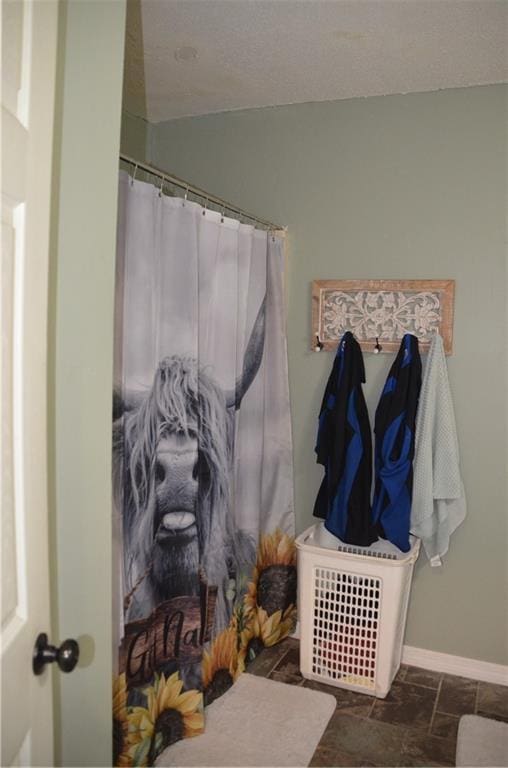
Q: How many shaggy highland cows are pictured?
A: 1